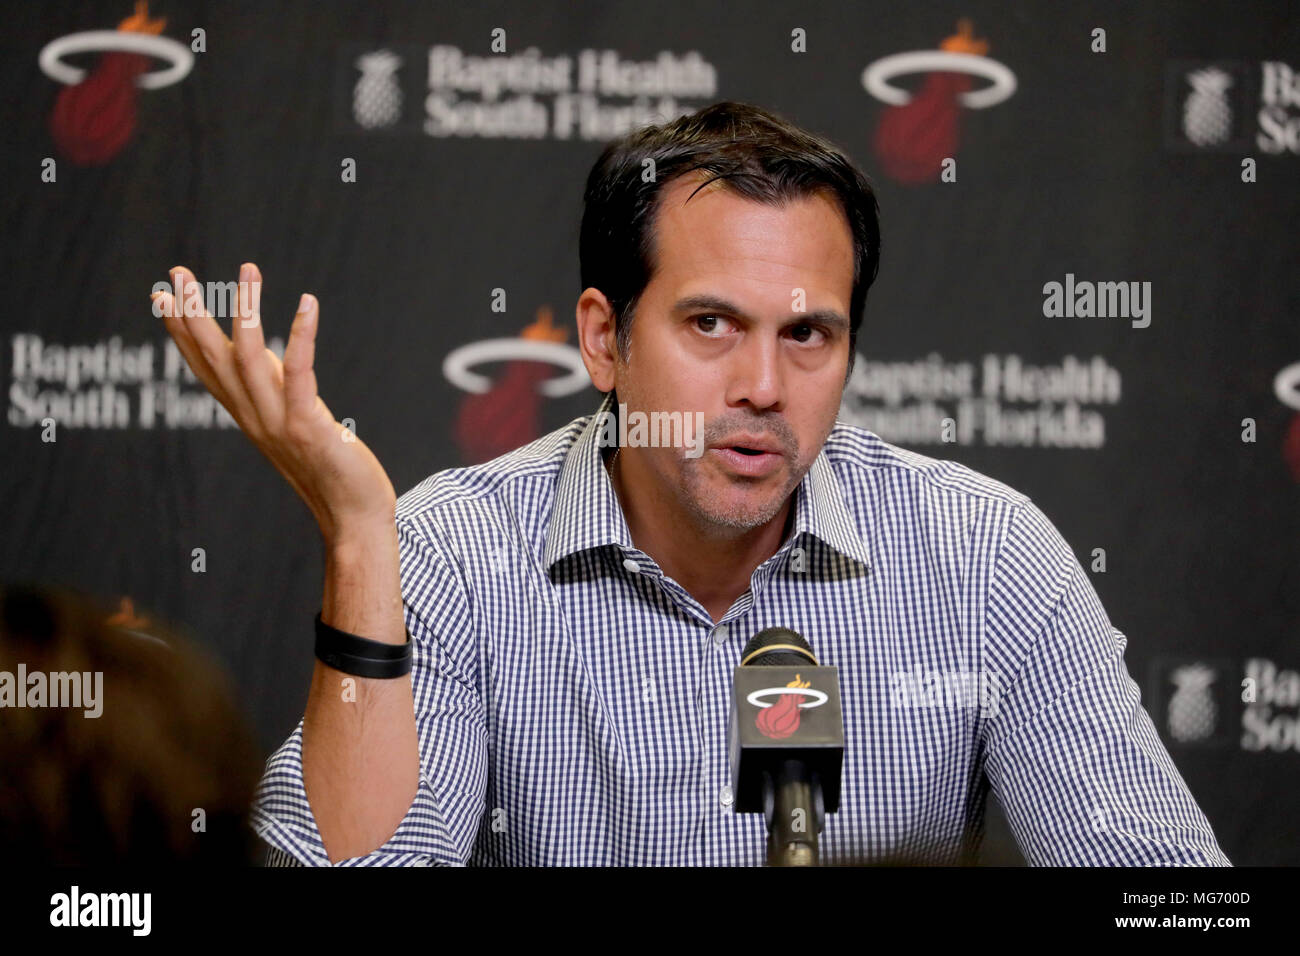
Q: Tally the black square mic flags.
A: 1